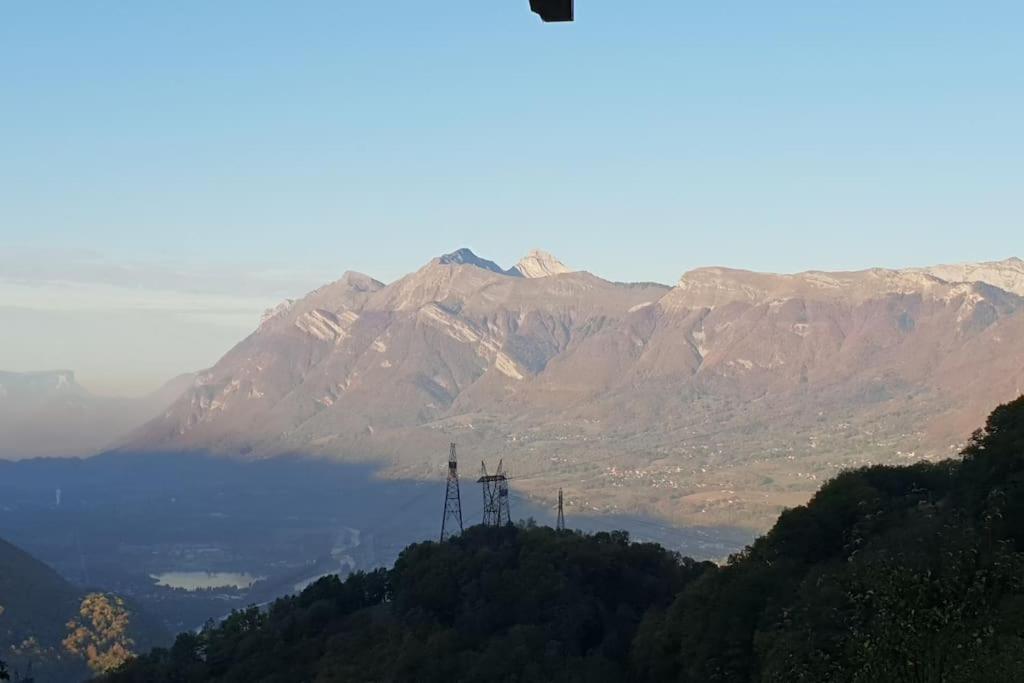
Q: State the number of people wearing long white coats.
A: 0